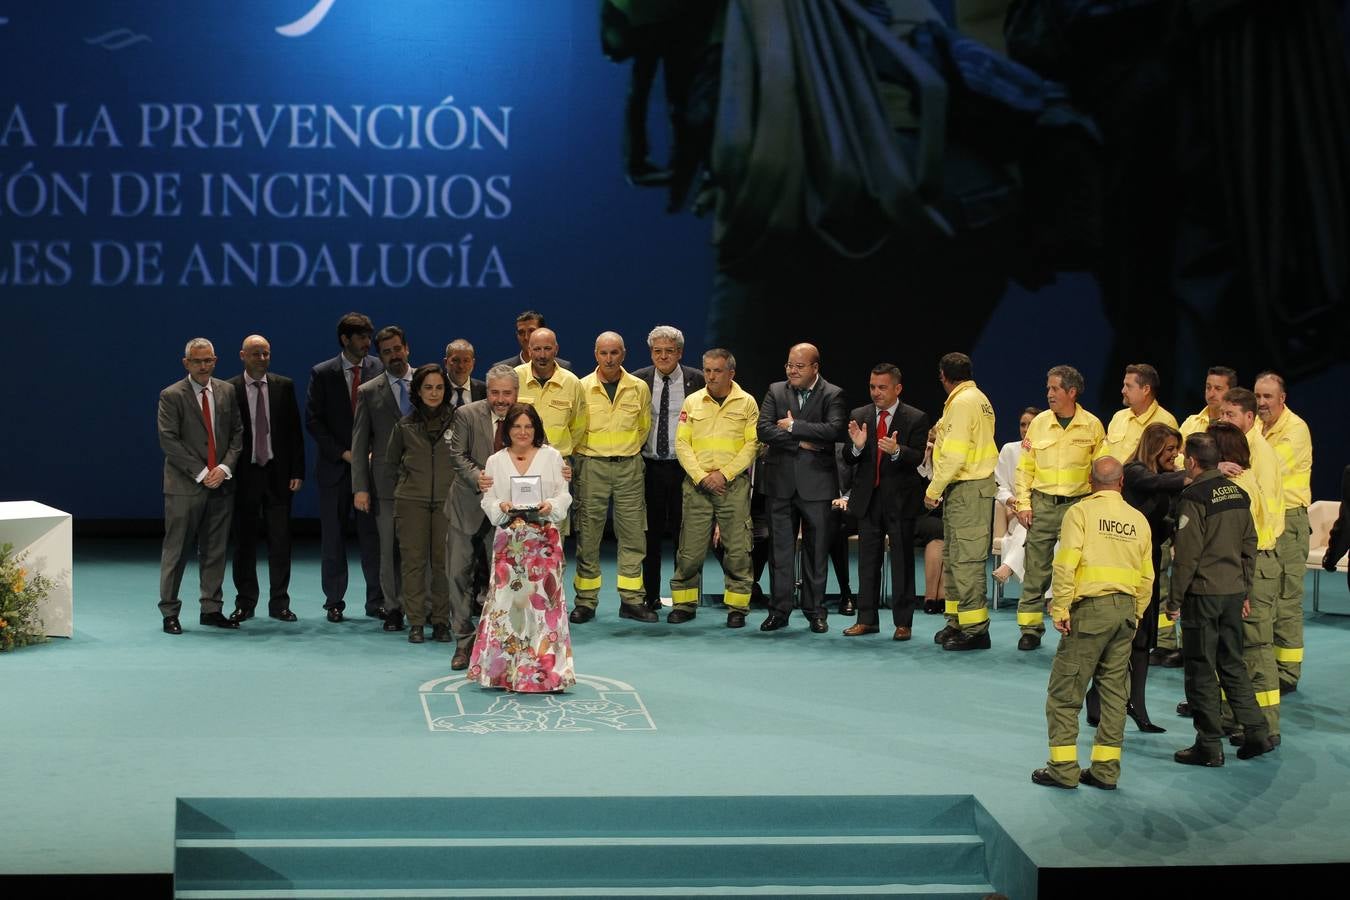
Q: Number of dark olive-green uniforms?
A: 2